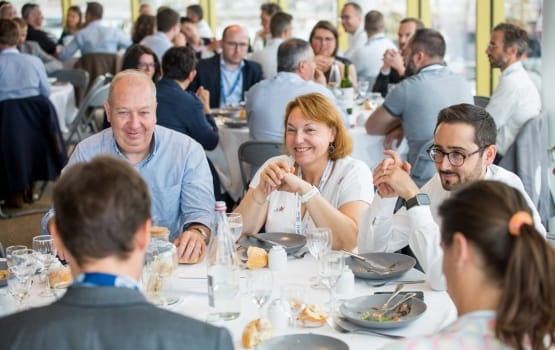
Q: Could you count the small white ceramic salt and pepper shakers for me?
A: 3